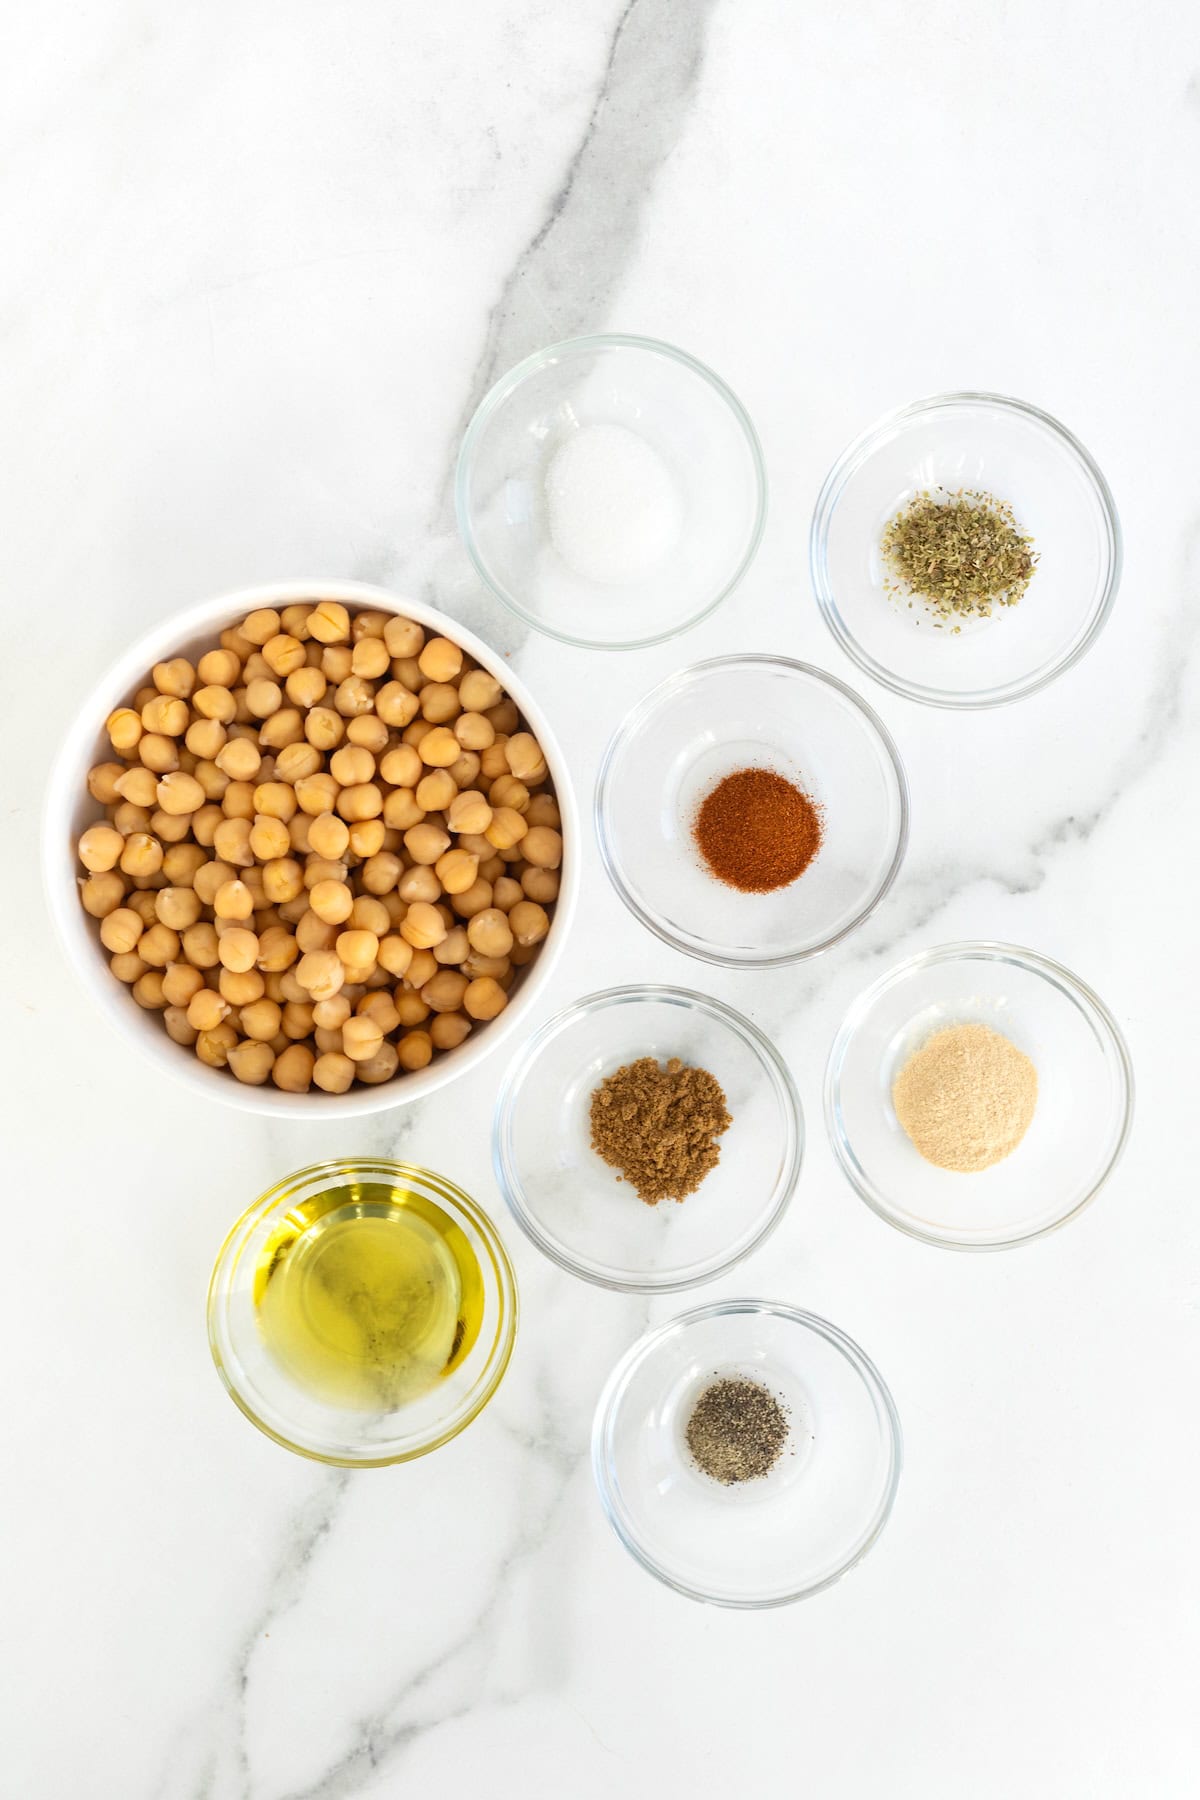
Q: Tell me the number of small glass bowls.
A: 7